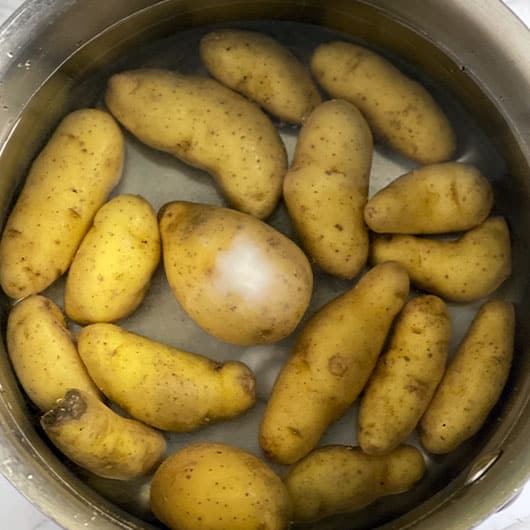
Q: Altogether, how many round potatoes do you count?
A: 2